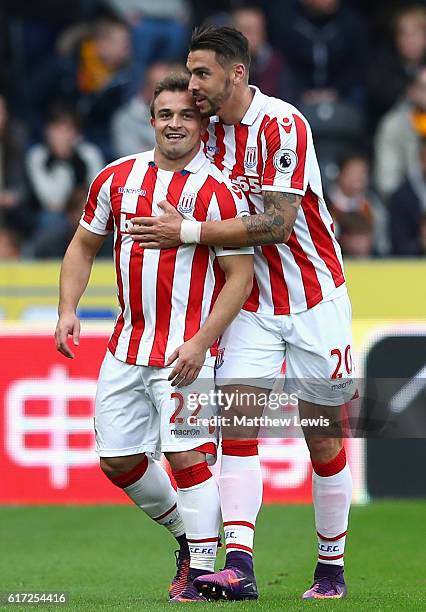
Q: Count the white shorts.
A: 2